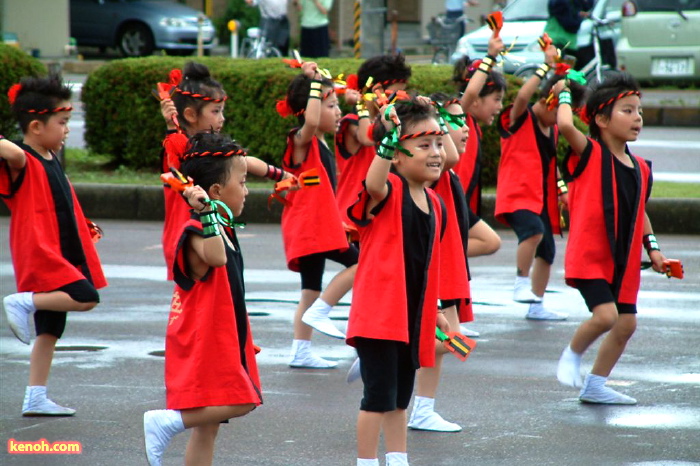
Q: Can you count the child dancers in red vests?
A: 10